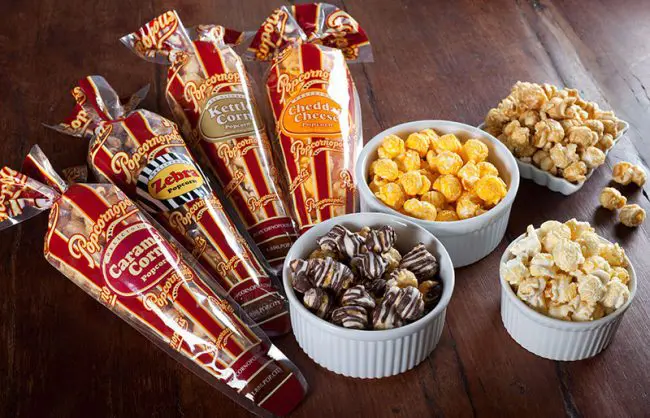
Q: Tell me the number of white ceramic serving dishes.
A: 4